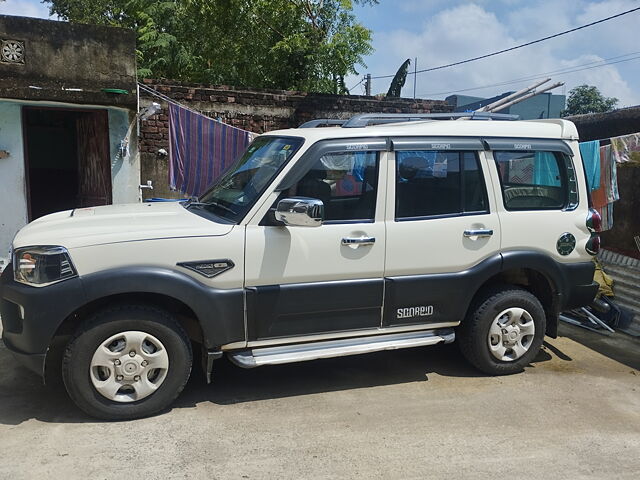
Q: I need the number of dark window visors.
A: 3